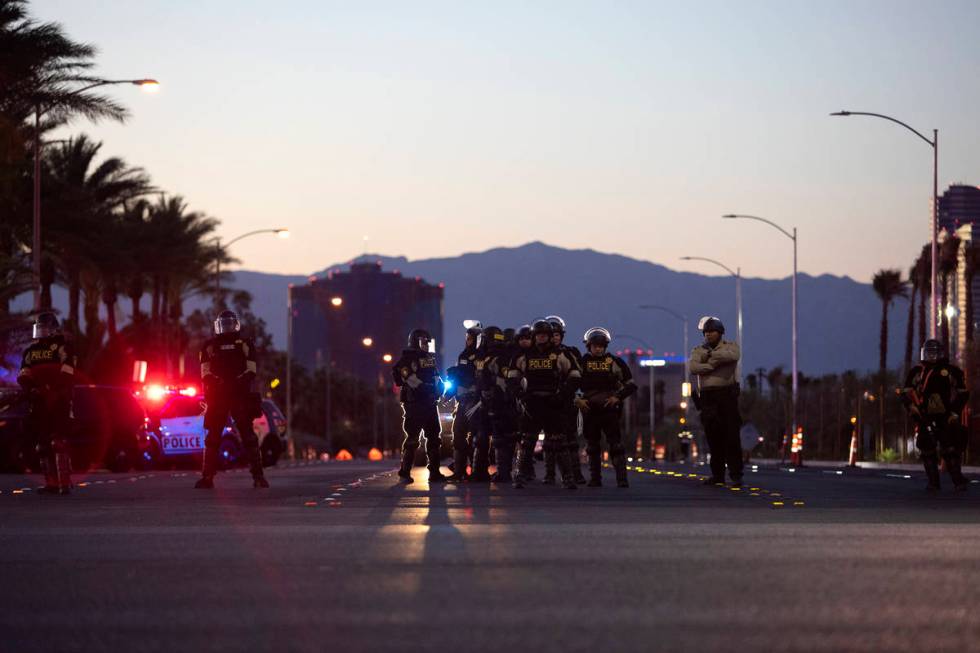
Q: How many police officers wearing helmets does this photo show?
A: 12